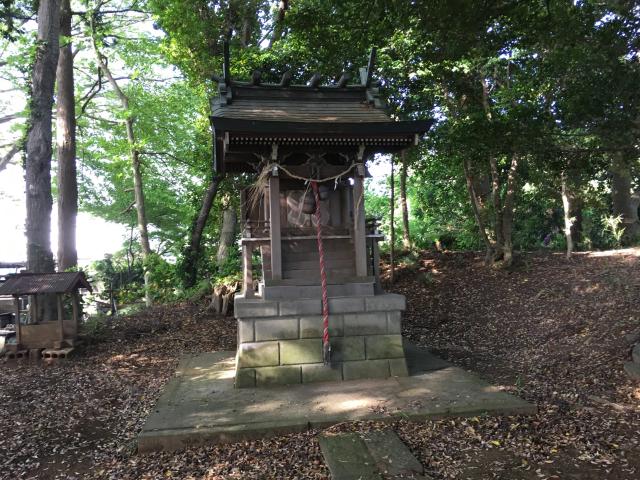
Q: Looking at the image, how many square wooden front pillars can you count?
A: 2